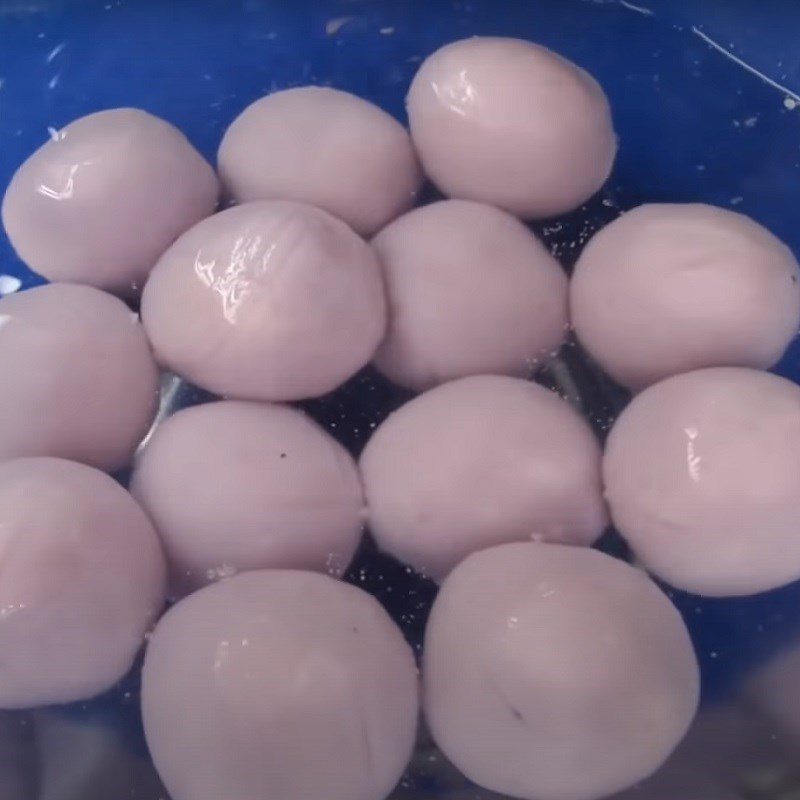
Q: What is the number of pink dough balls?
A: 13